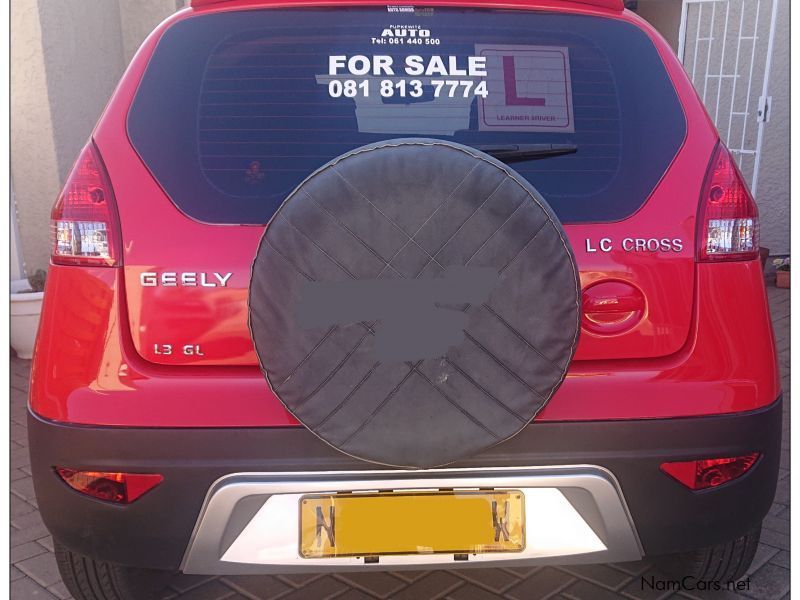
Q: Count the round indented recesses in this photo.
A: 1